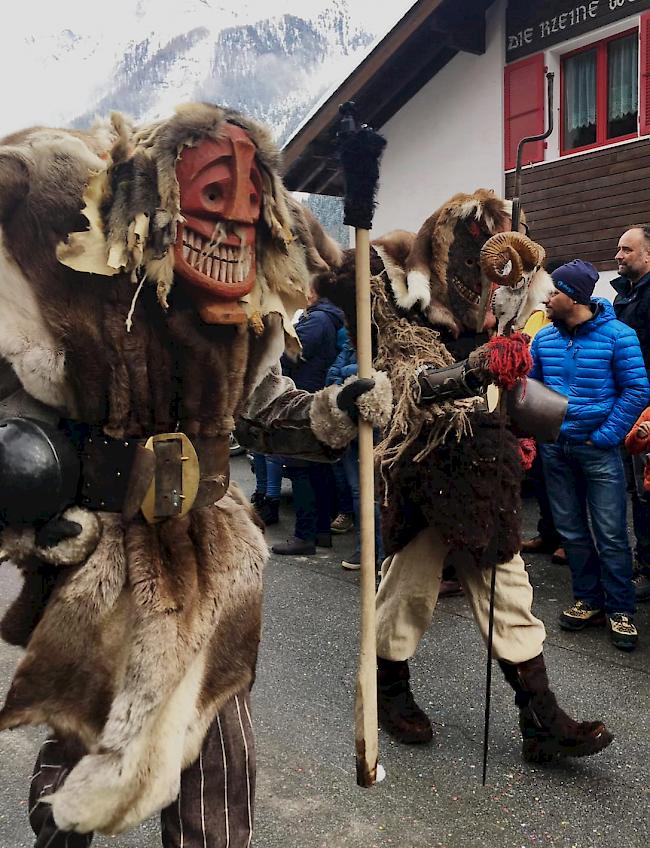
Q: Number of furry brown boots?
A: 2